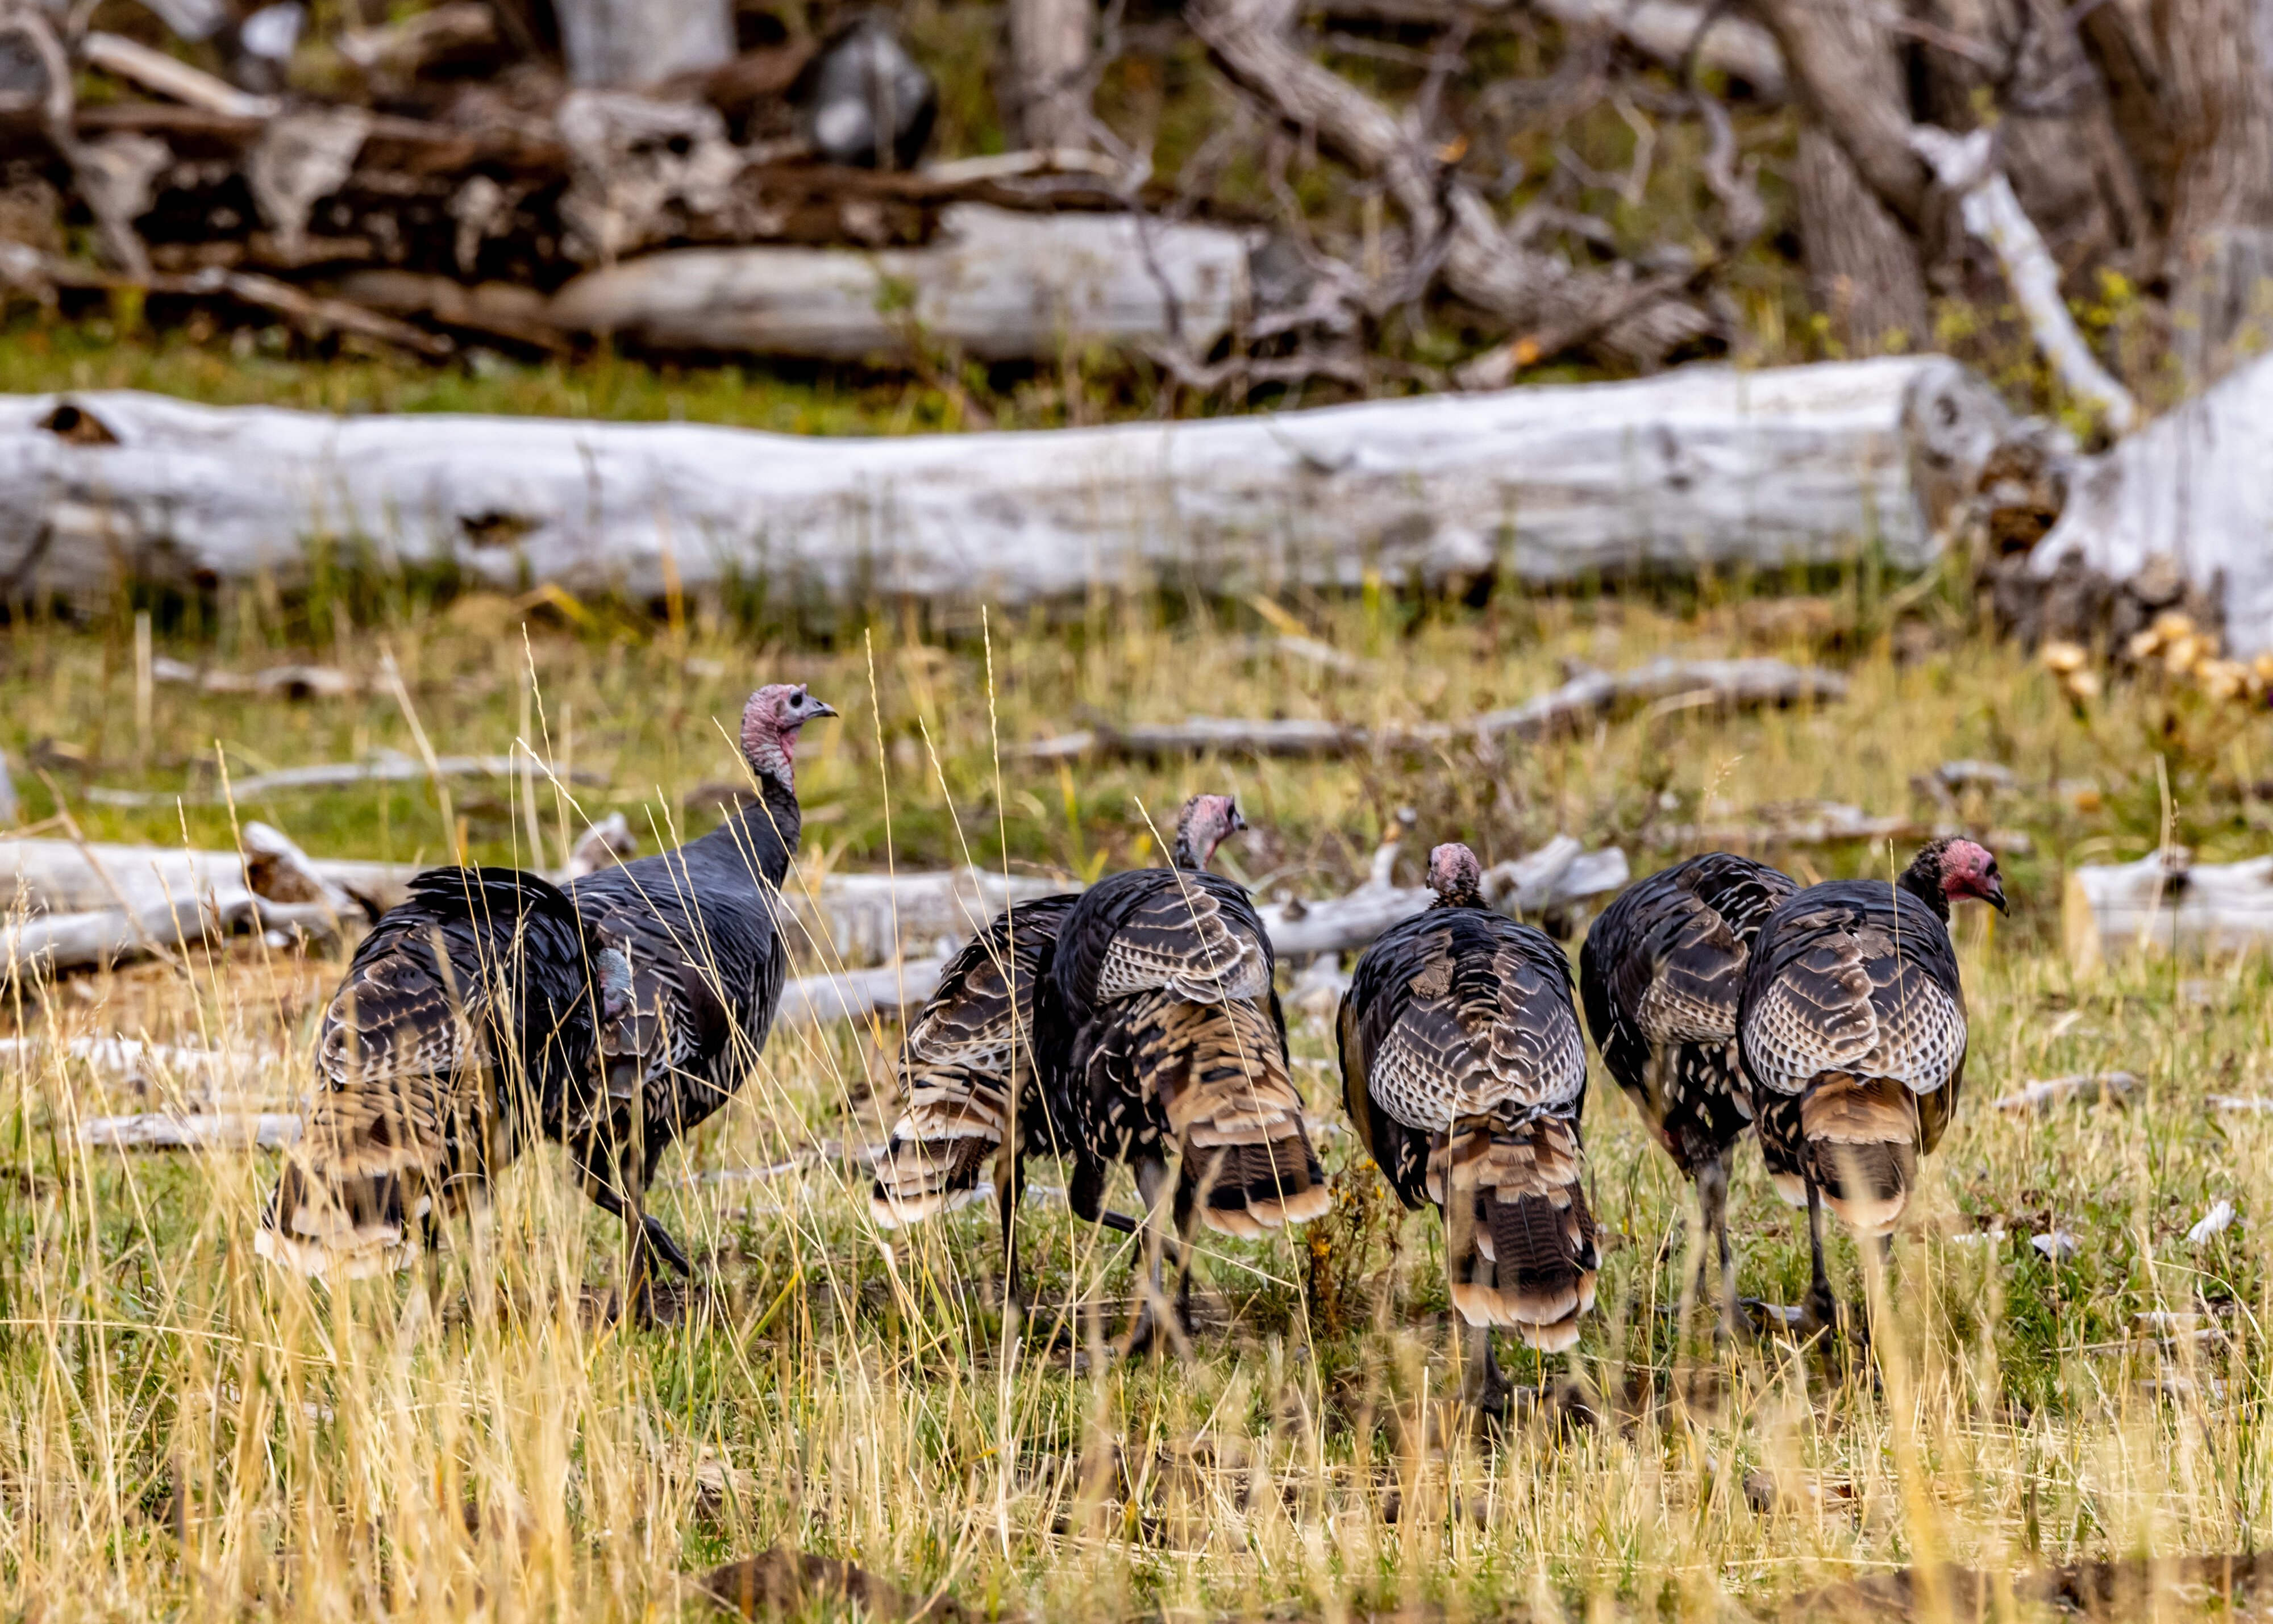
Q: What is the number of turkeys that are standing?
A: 7